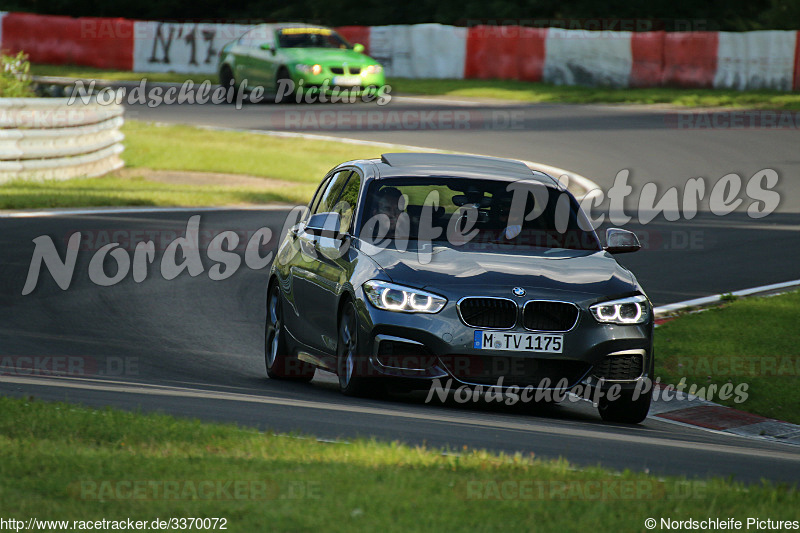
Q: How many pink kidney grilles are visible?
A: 0